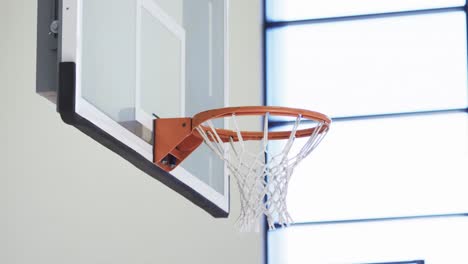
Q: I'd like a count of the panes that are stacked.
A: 4